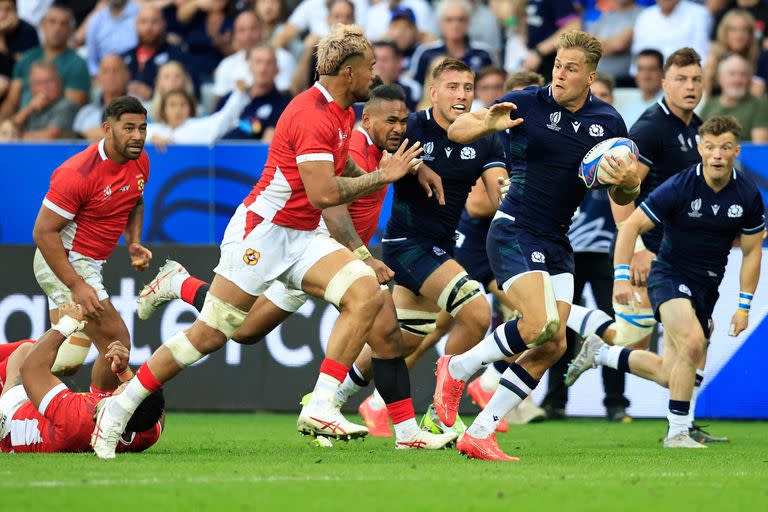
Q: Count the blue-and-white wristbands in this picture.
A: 2